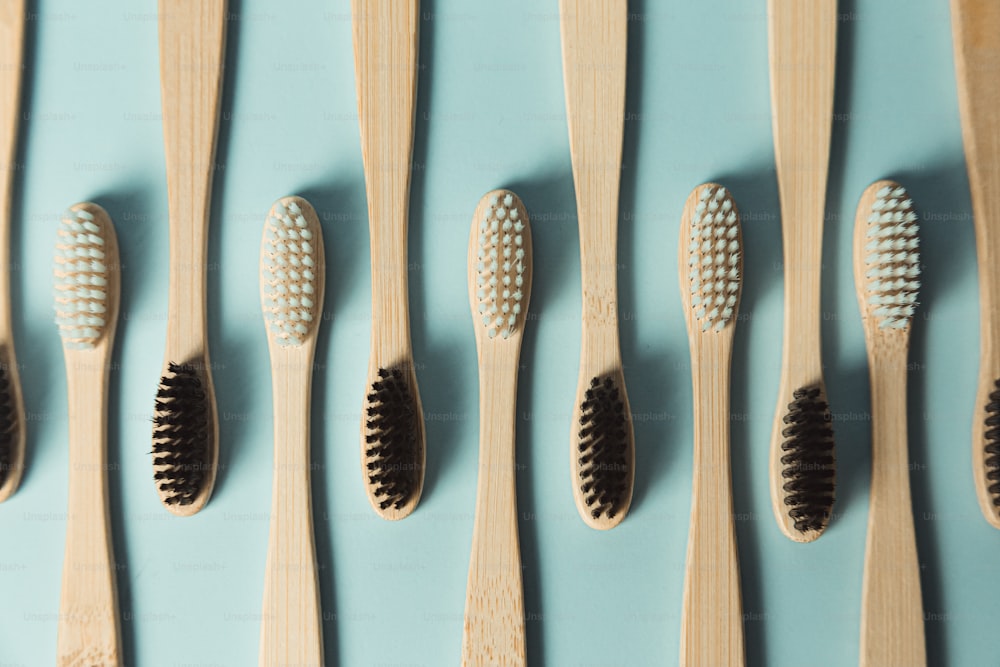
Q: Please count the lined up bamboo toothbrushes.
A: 11